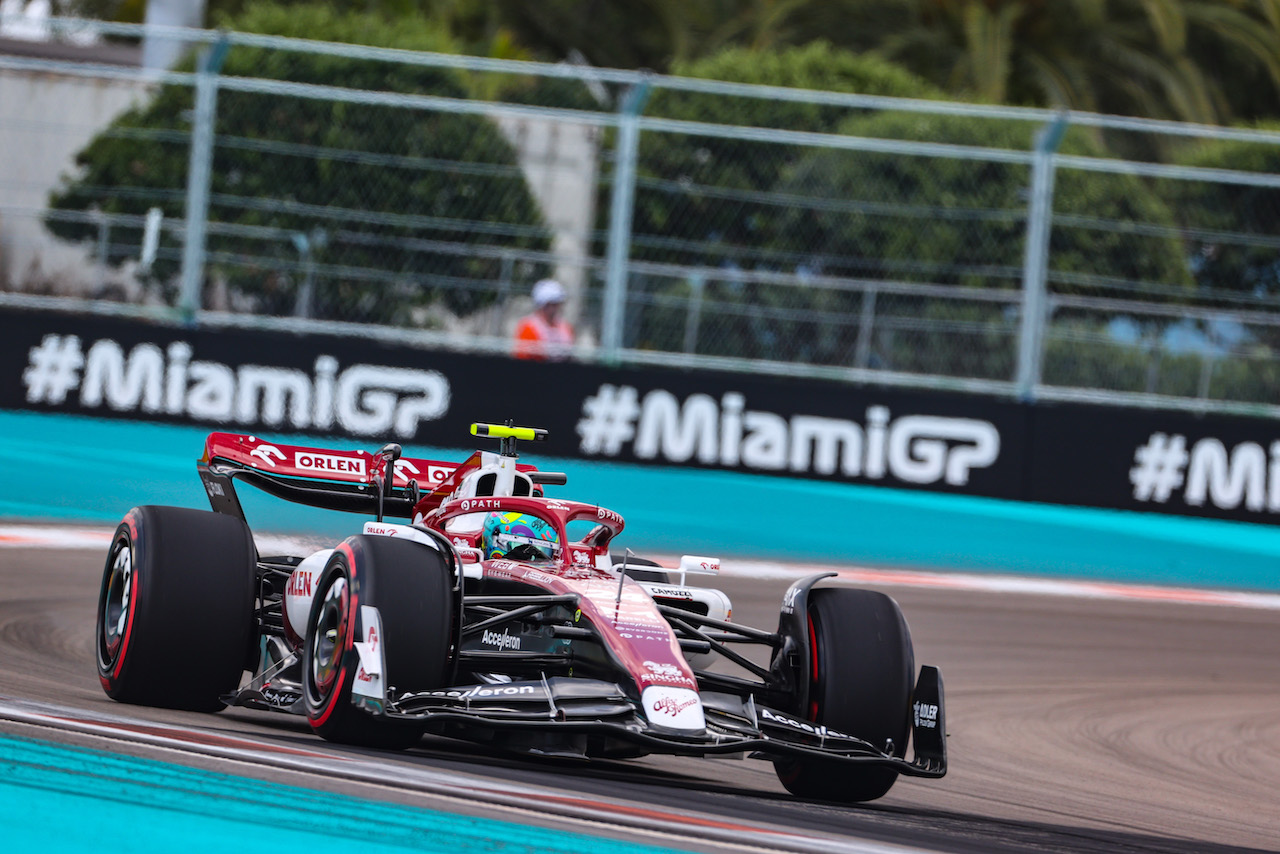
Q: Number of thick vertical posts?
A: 3